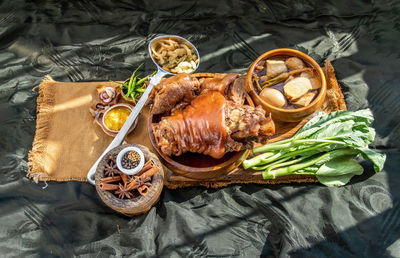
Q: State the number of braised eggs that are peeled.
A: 1